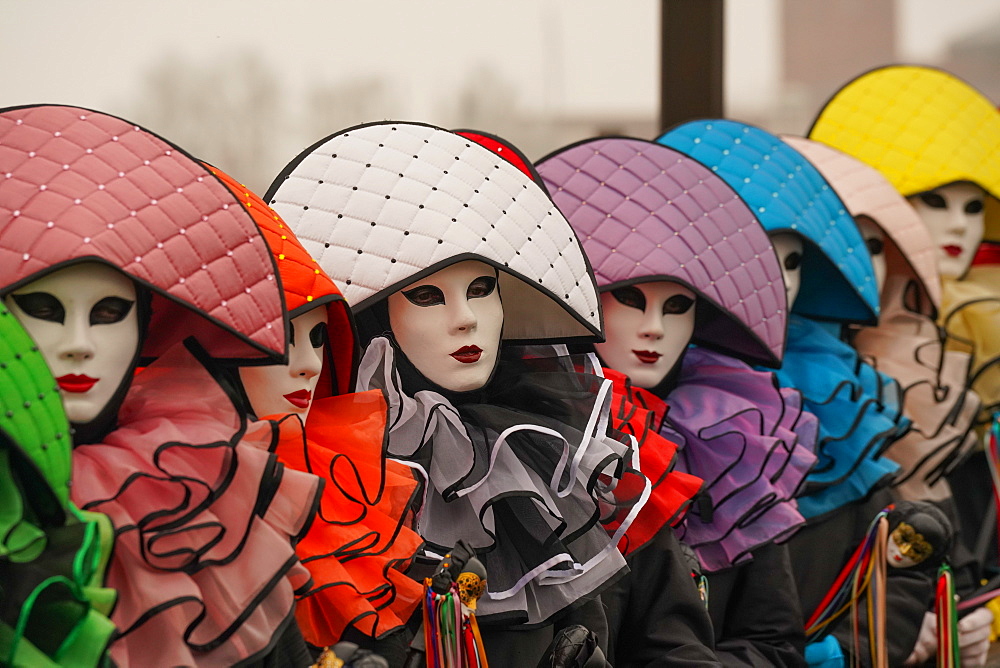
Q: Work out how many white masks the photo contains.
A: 7